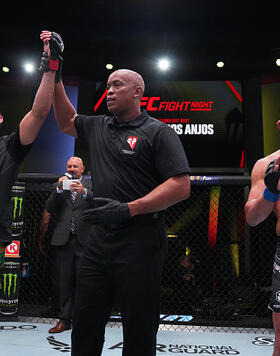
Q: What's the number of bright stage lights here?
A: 6